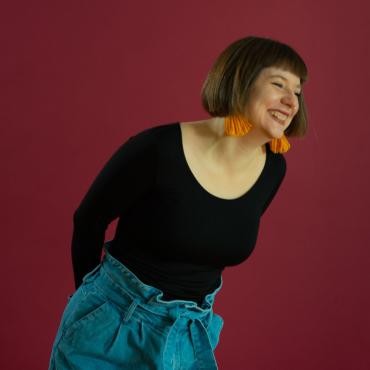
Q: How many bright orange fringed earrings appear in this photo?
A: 2